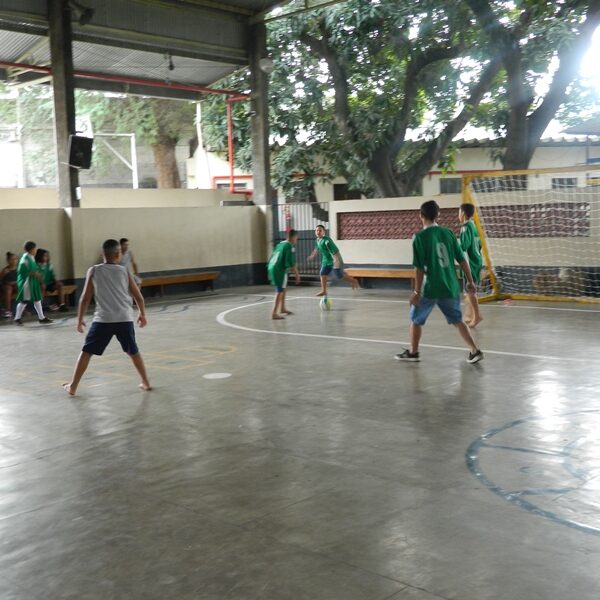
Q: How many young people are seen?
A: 9